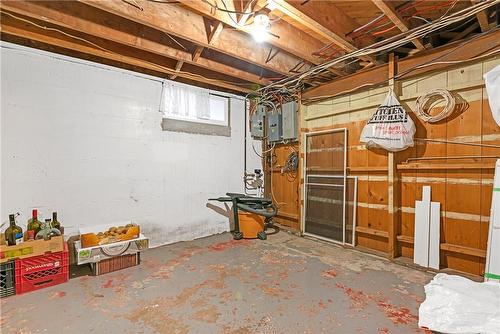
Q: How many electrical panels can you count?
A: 3